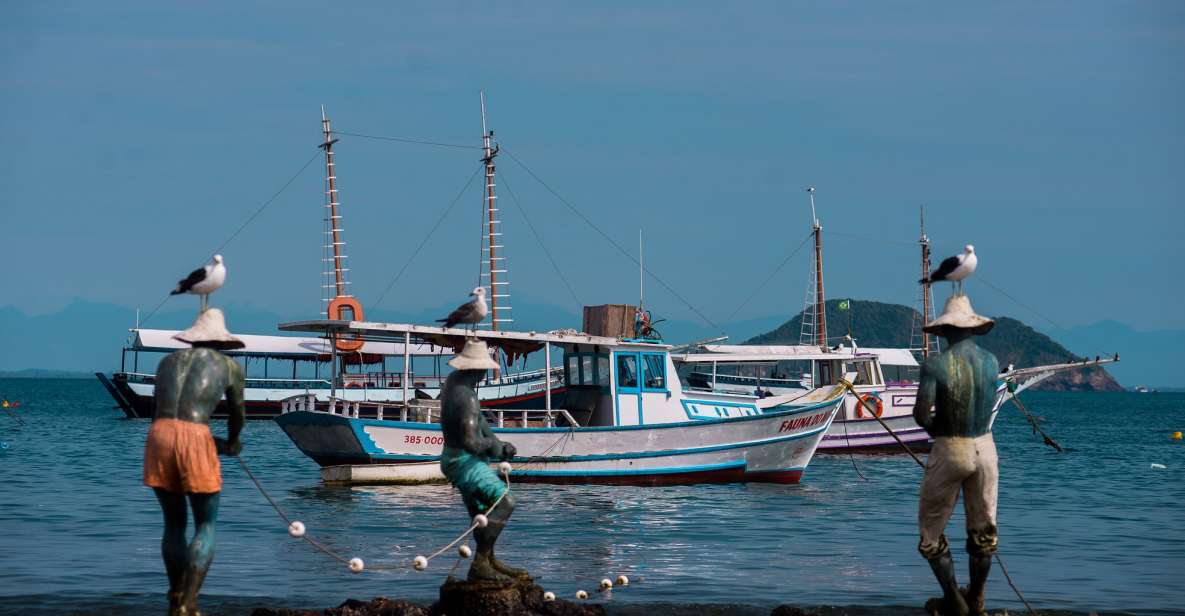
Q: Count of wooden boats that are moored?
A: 3